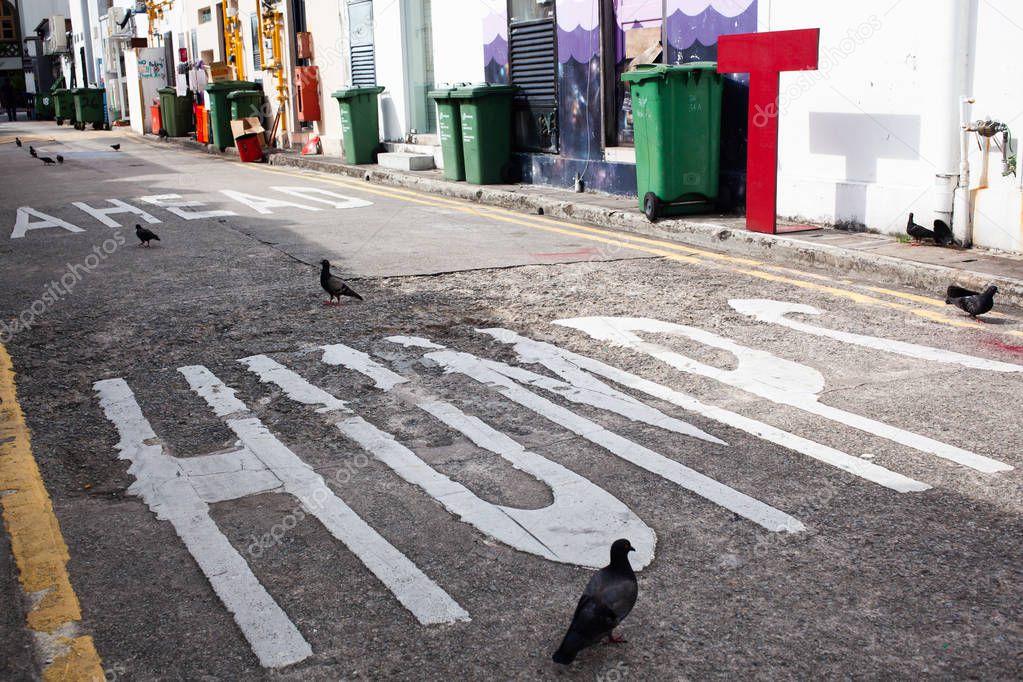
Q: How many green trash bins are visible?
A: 10